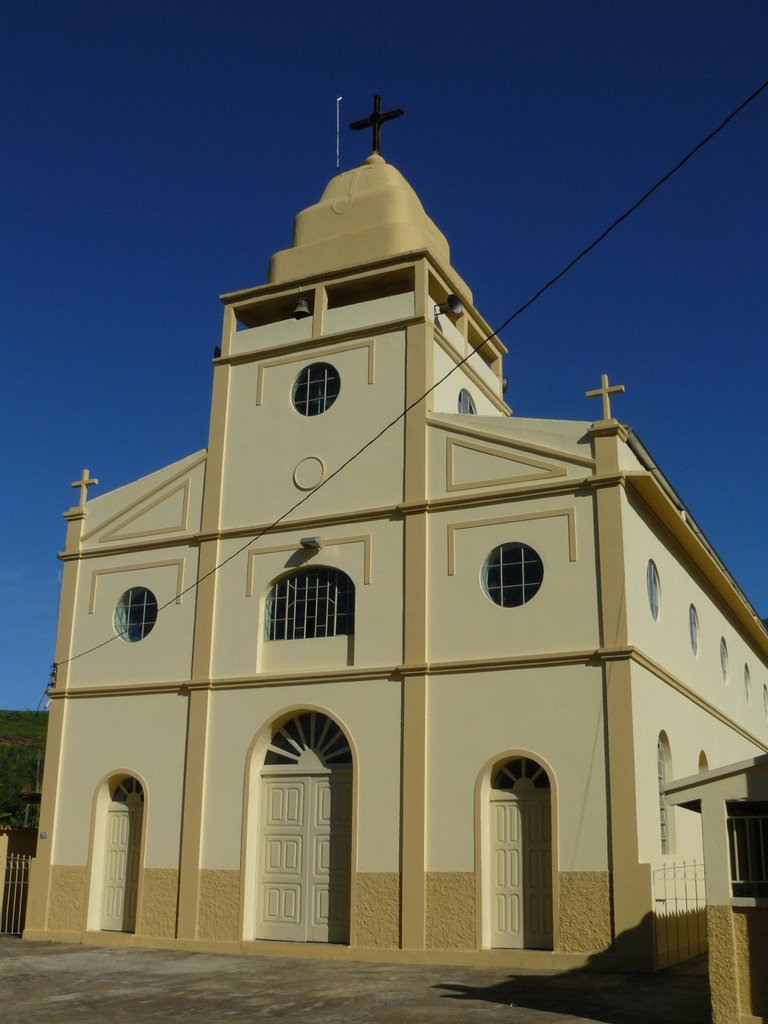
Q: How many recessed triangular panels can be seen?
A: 2